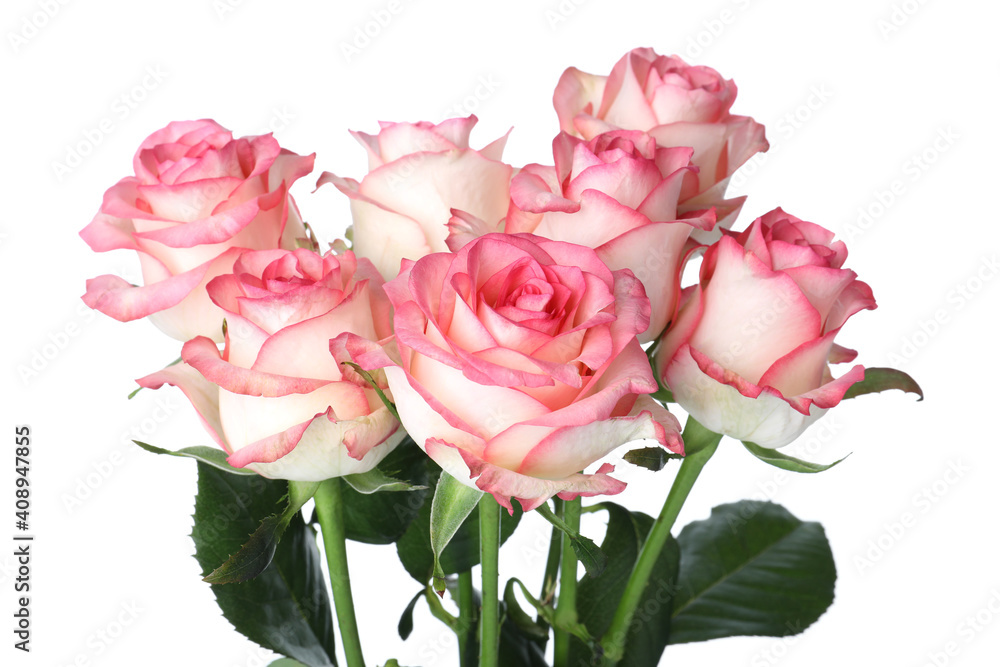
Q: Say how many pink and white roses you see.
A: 7